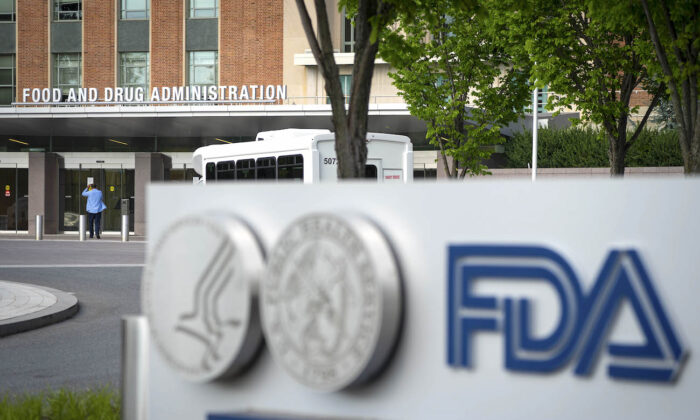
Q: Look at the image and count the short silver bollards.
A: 3